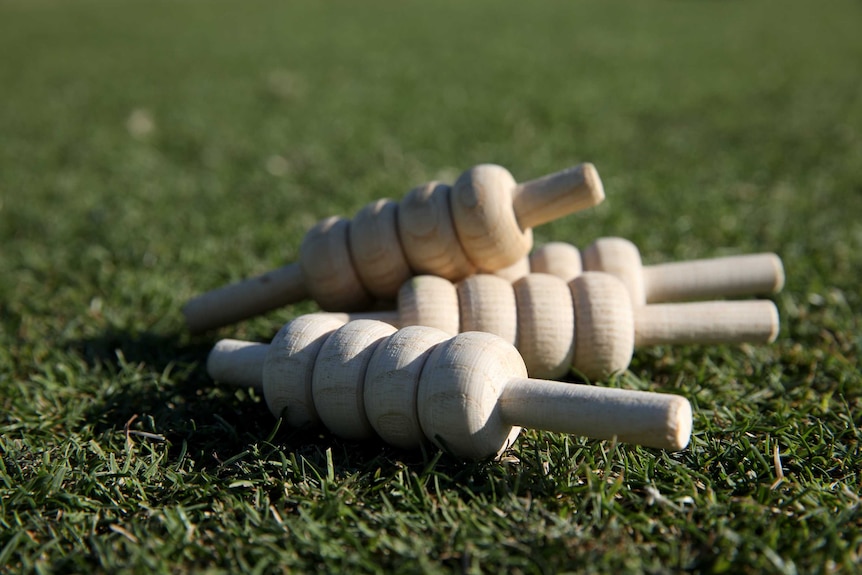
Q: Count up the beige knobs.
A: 15